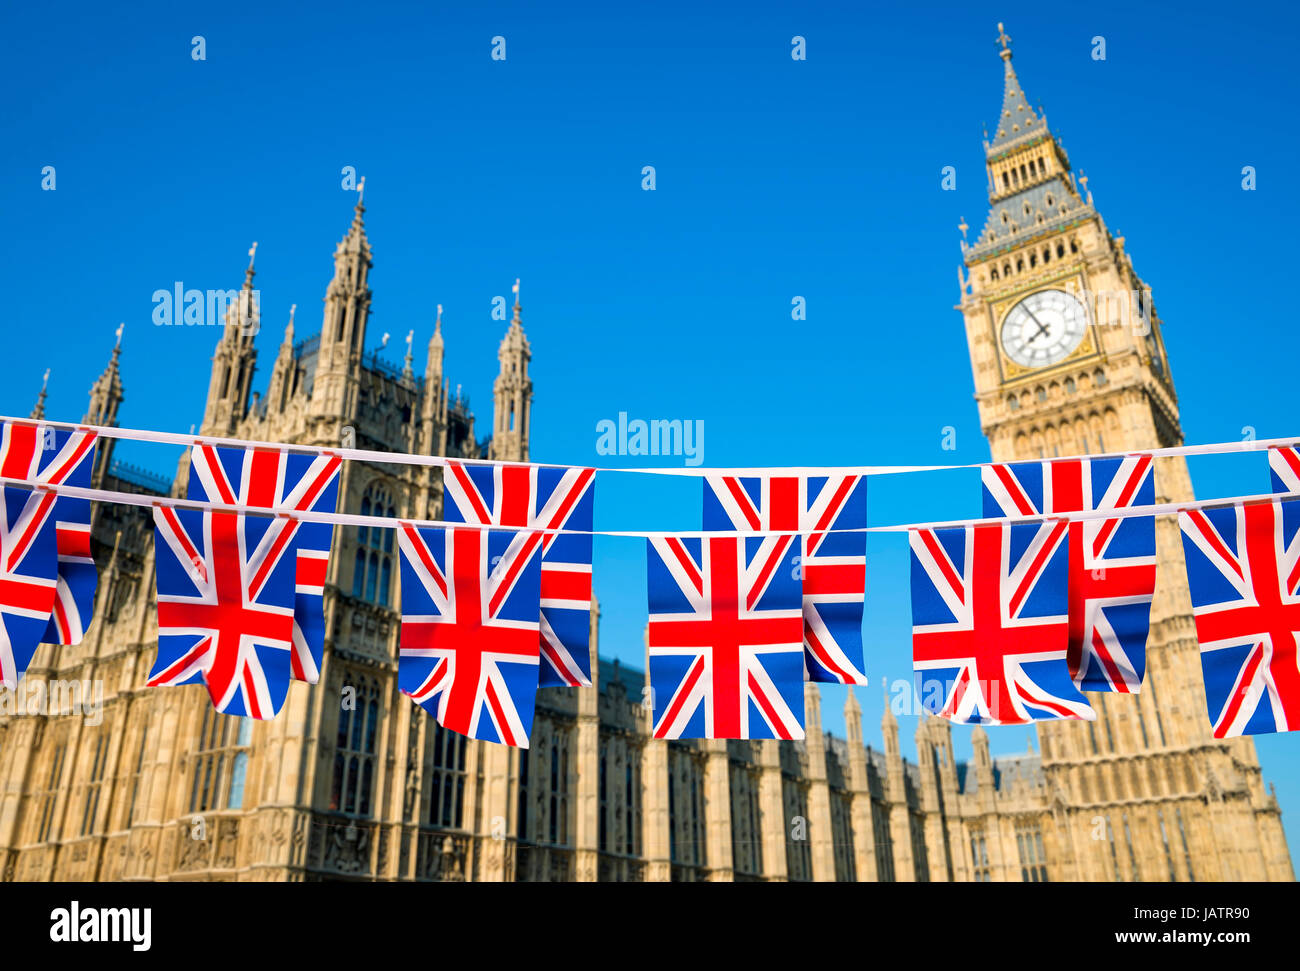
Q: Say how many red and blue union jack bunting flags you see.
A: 12